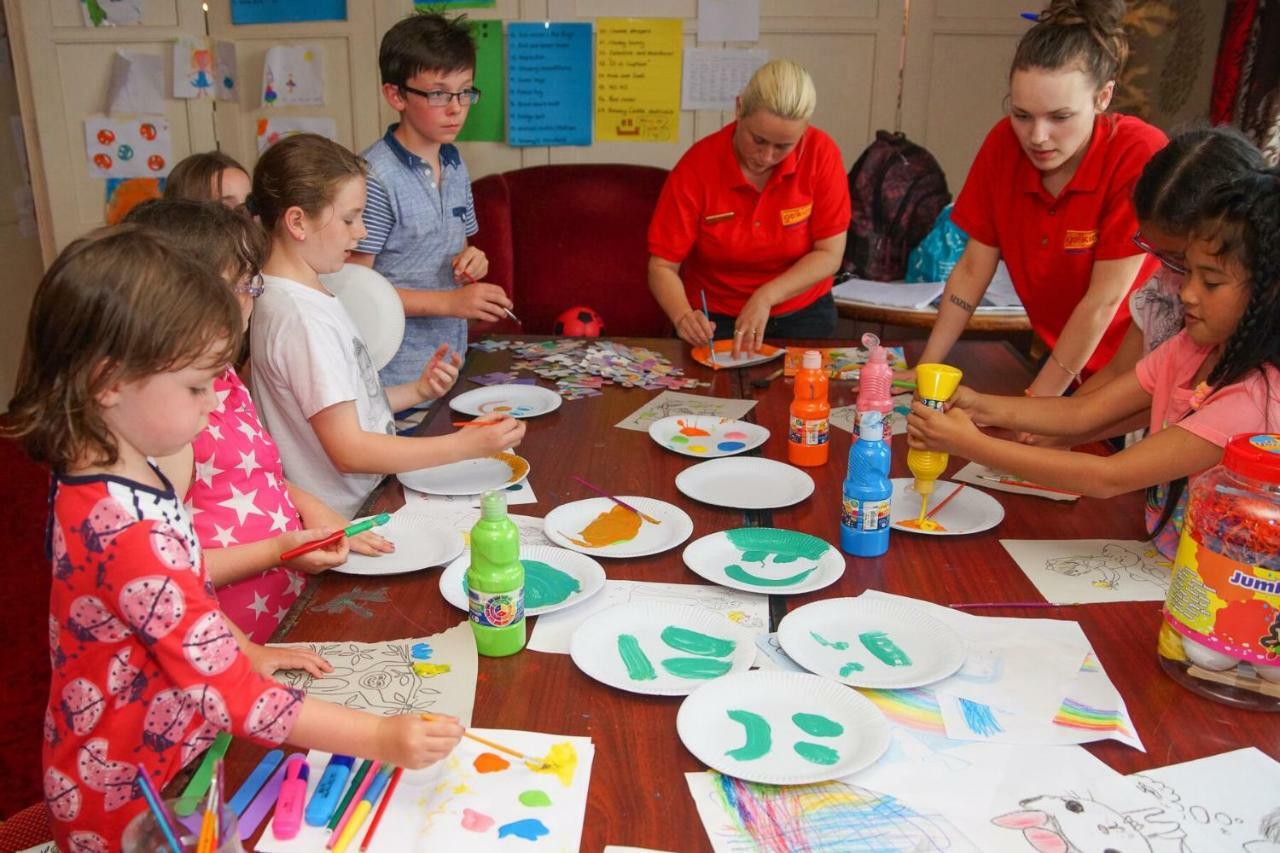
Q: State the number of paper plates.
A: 14